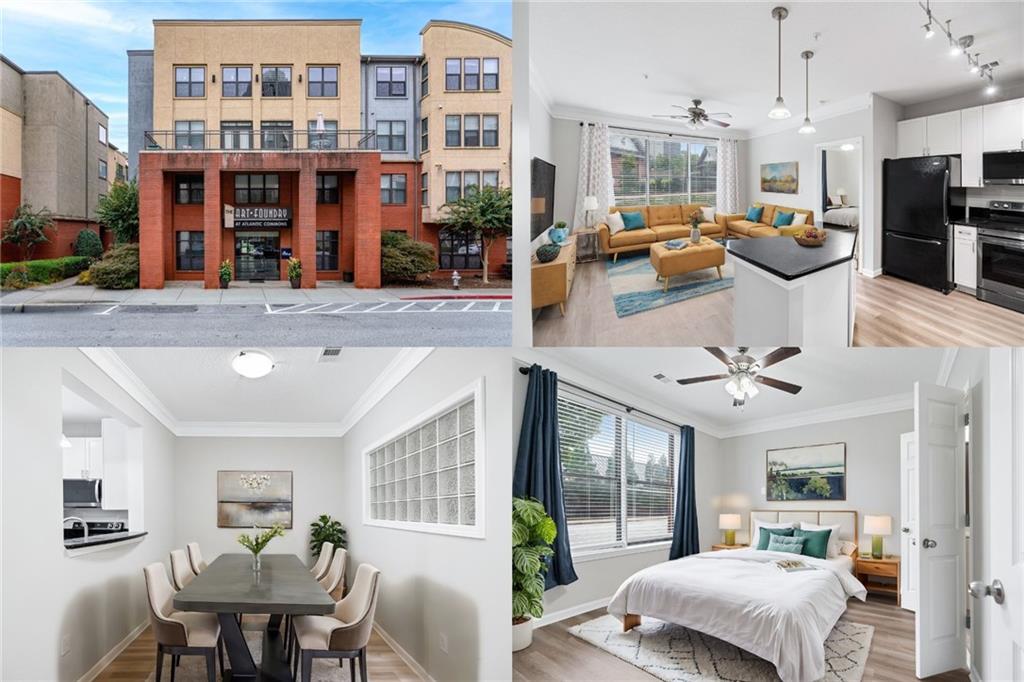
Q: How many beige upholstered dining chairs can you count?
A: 6